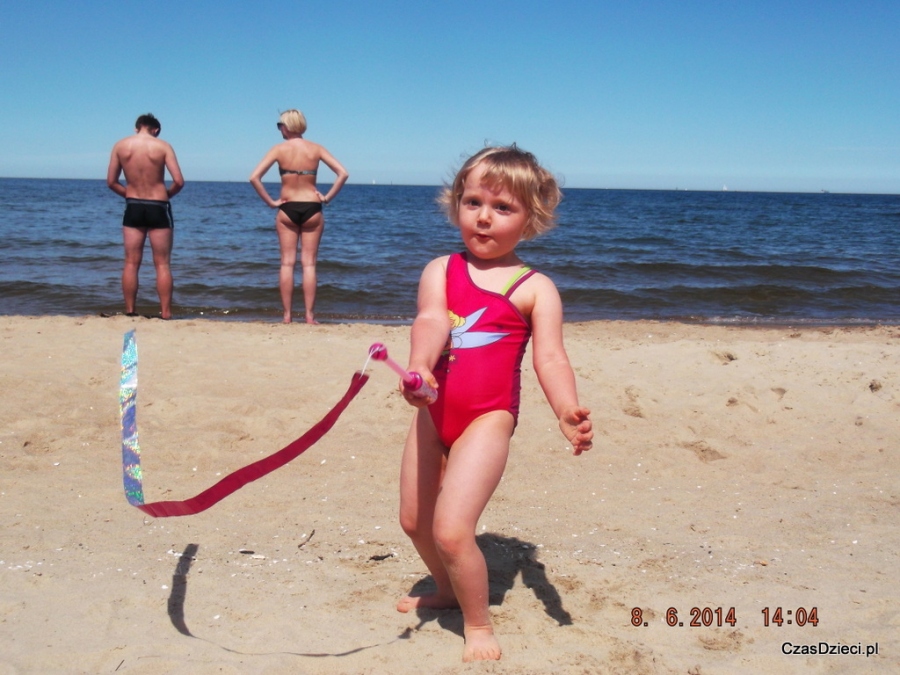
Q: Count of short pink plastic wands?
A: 1